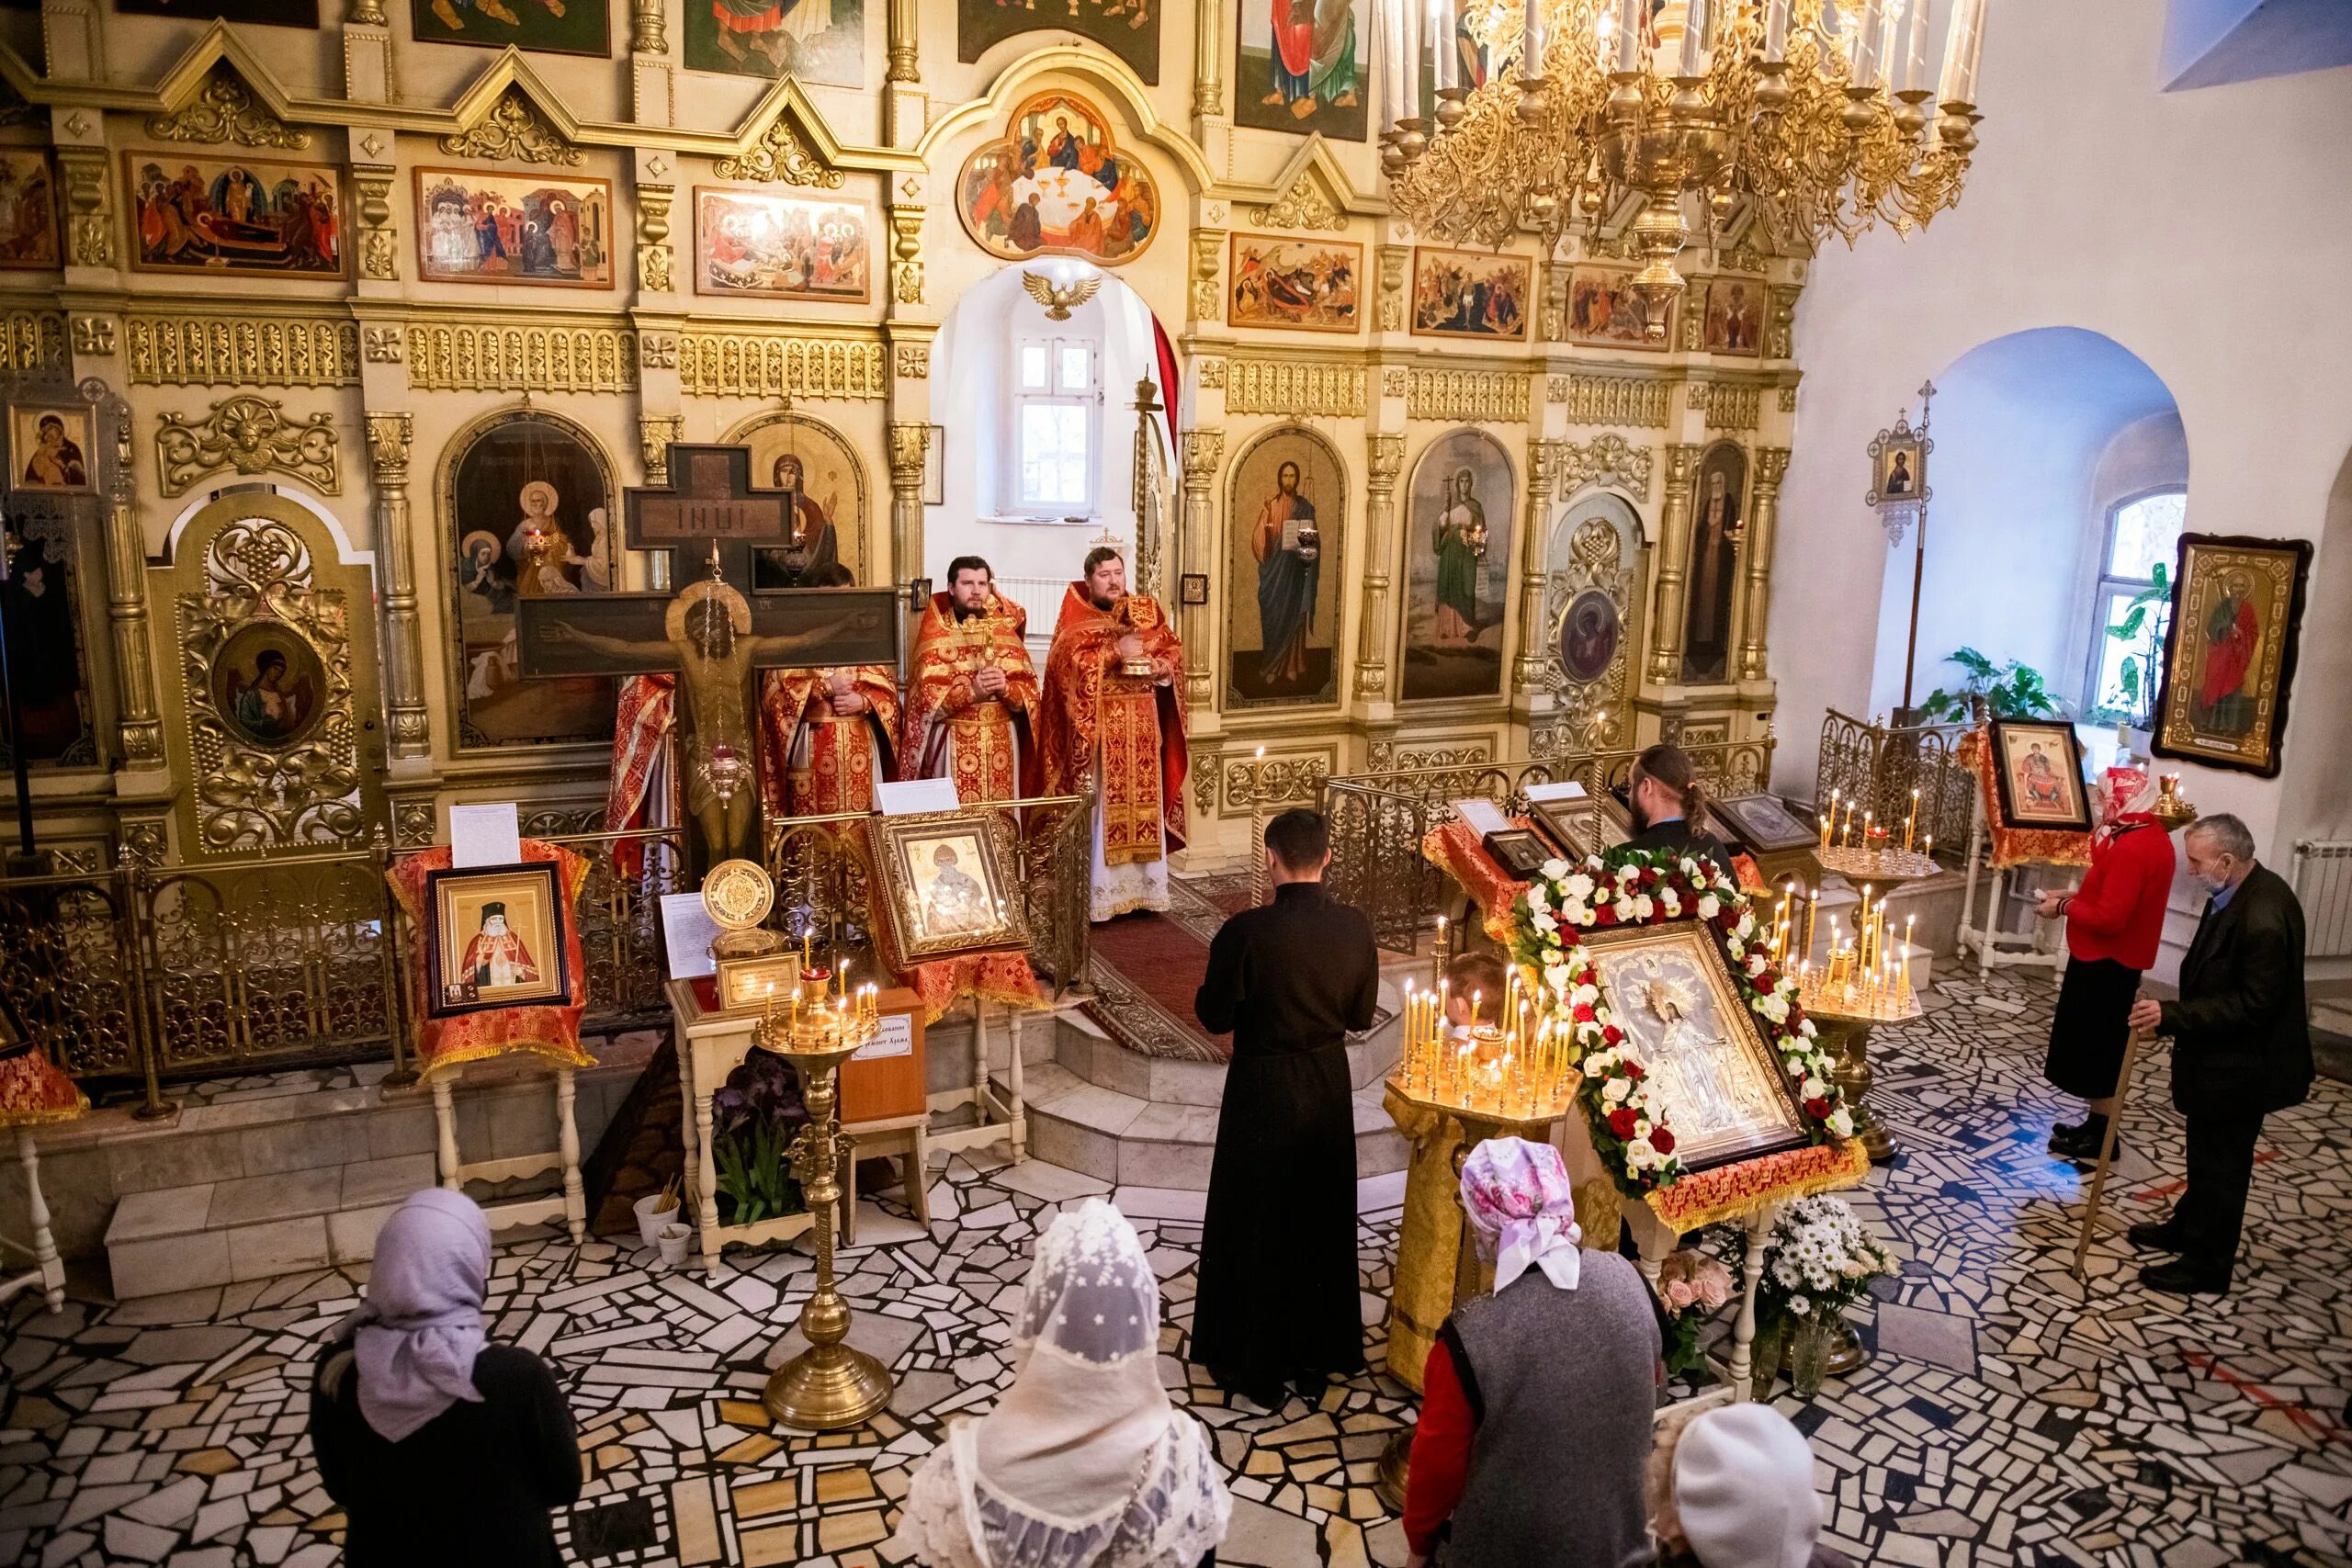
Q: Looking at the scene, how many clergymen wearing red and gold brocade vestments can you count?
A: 4